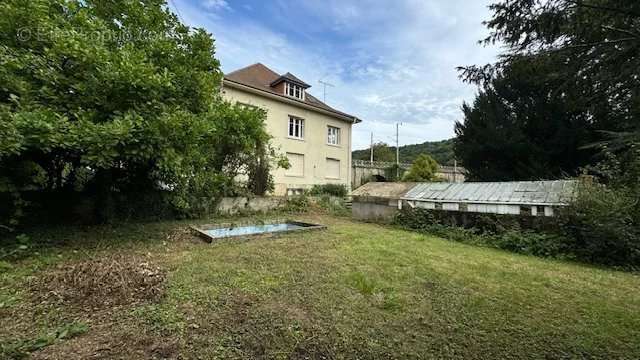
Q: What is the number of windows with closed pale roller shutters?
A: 2